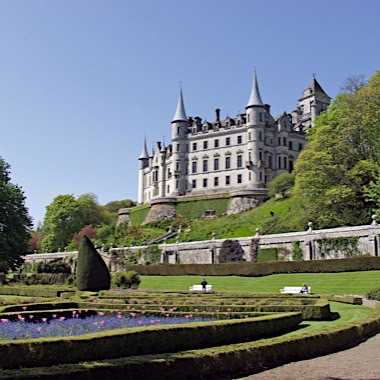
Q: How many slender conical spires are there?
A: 3